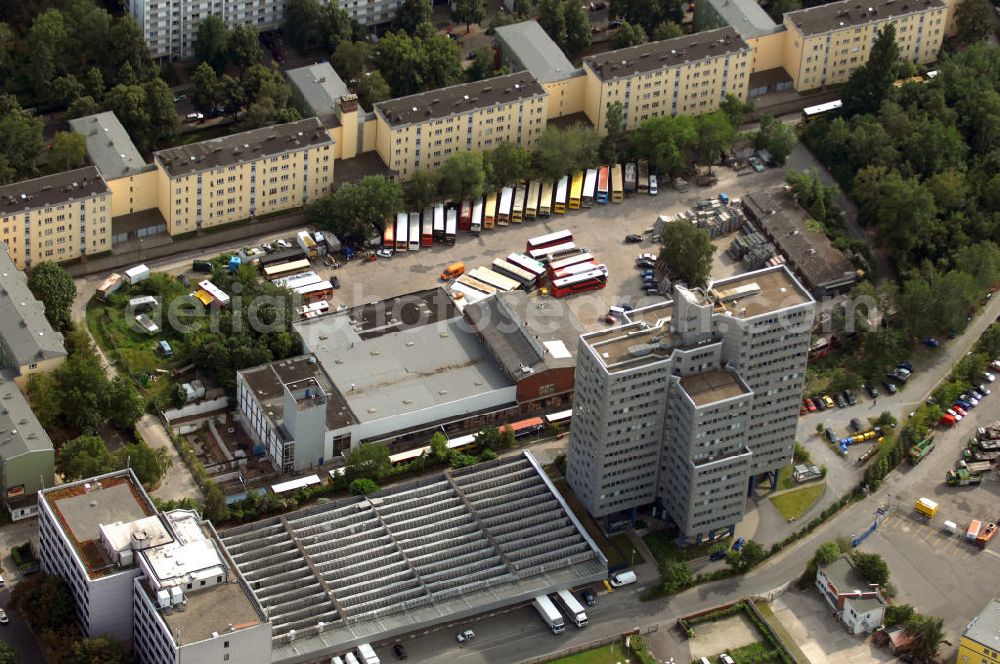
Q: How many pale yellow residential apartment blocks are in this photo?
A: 5